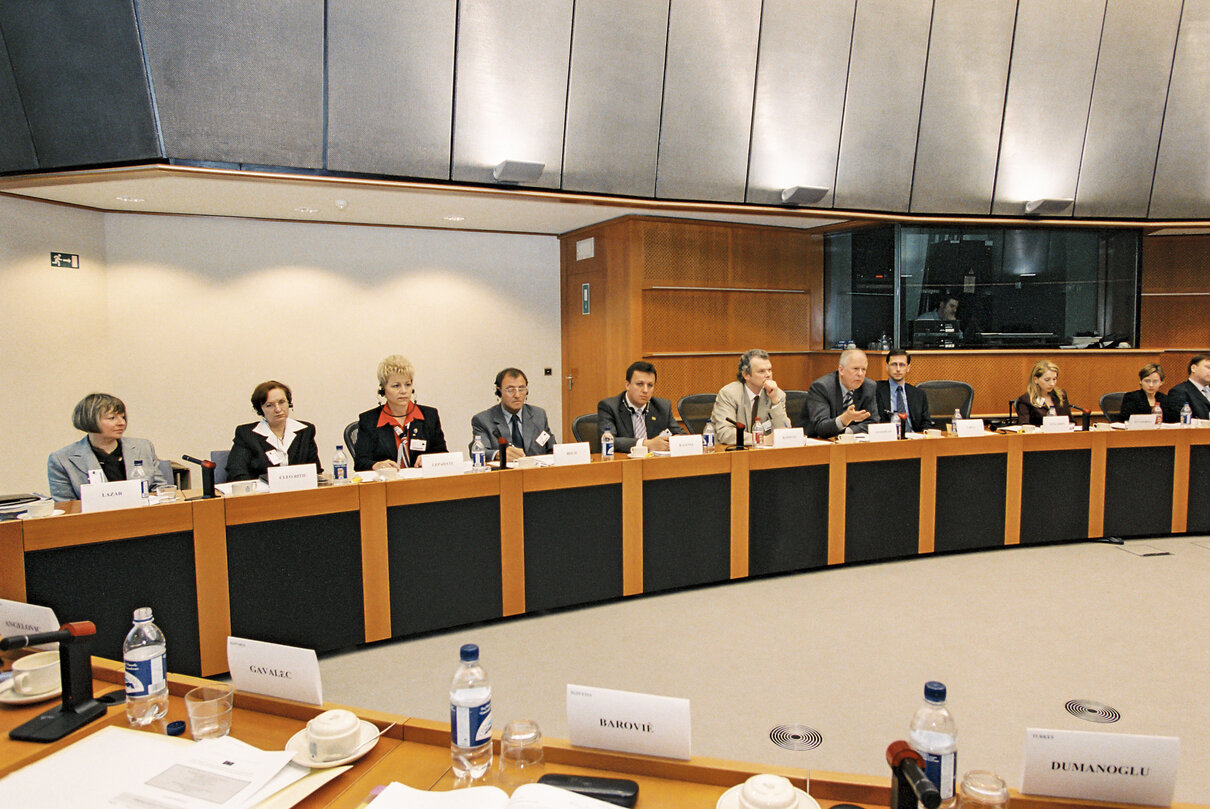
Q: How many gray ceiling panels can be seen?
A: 13